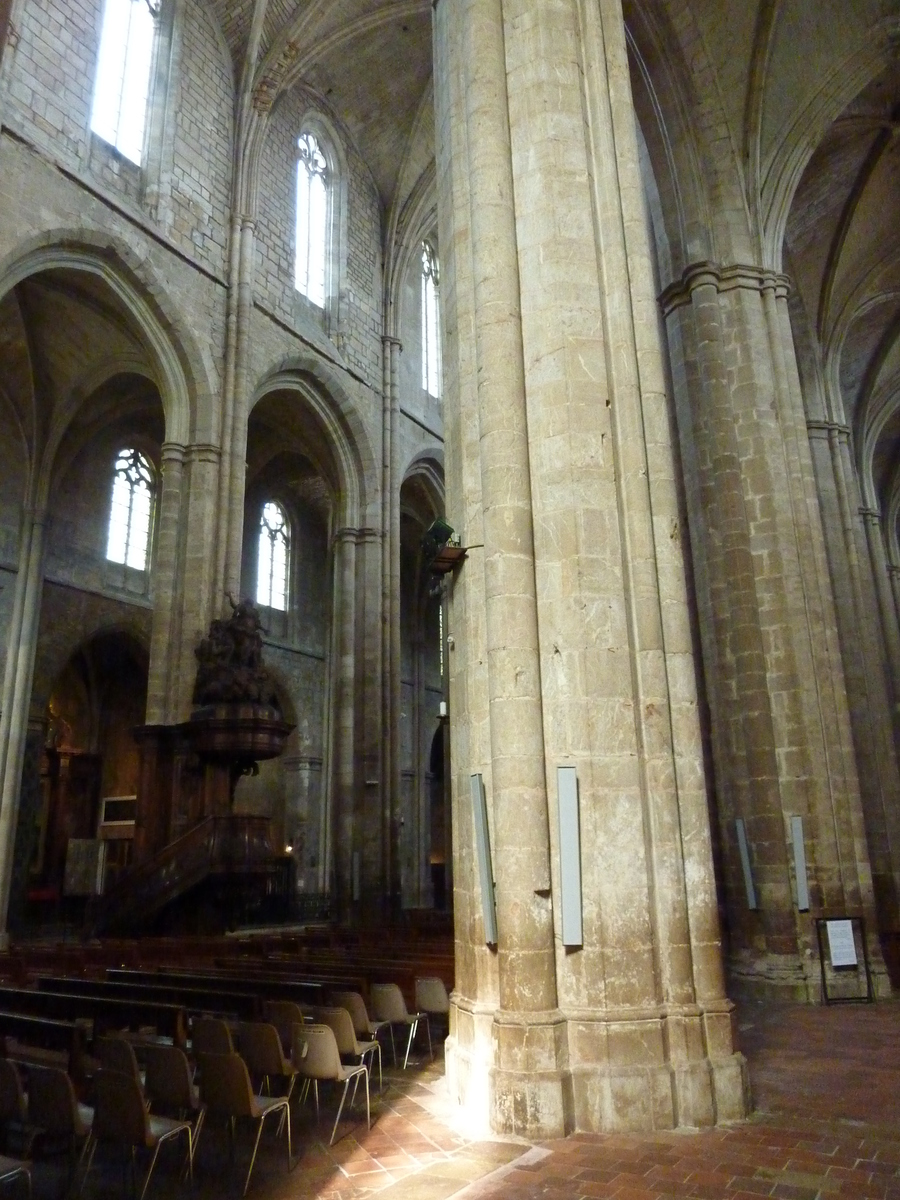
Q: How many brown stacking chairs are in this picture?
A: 15